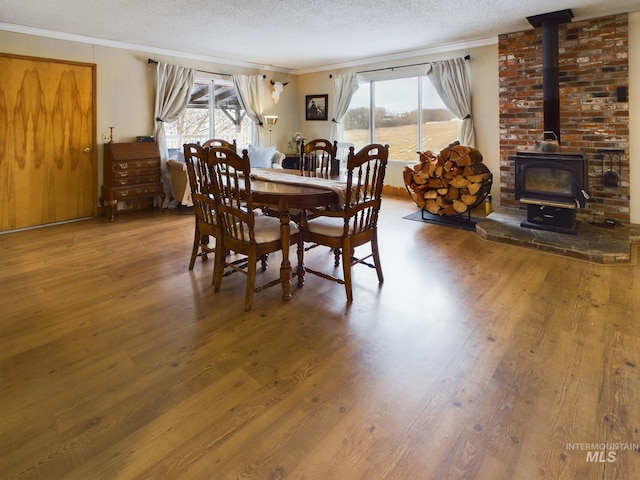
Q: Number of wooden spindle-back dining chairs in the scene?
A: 5